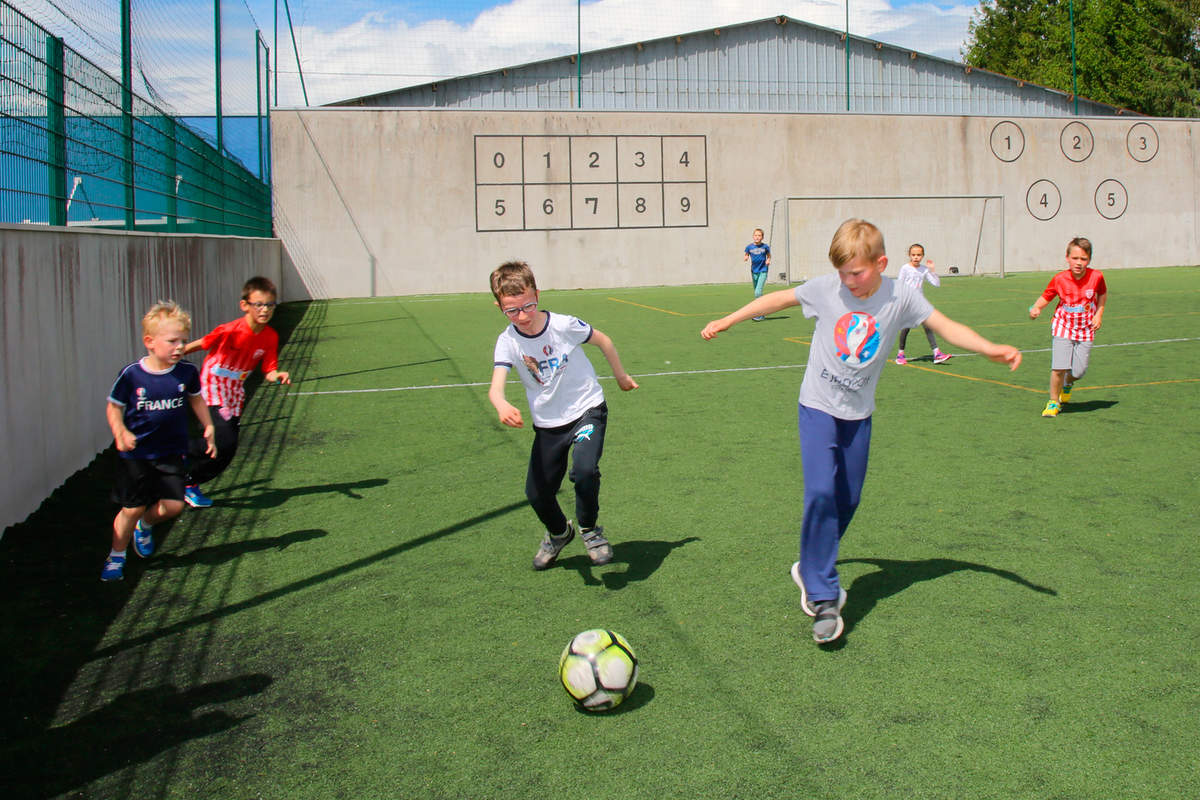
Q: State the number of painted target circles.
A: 5